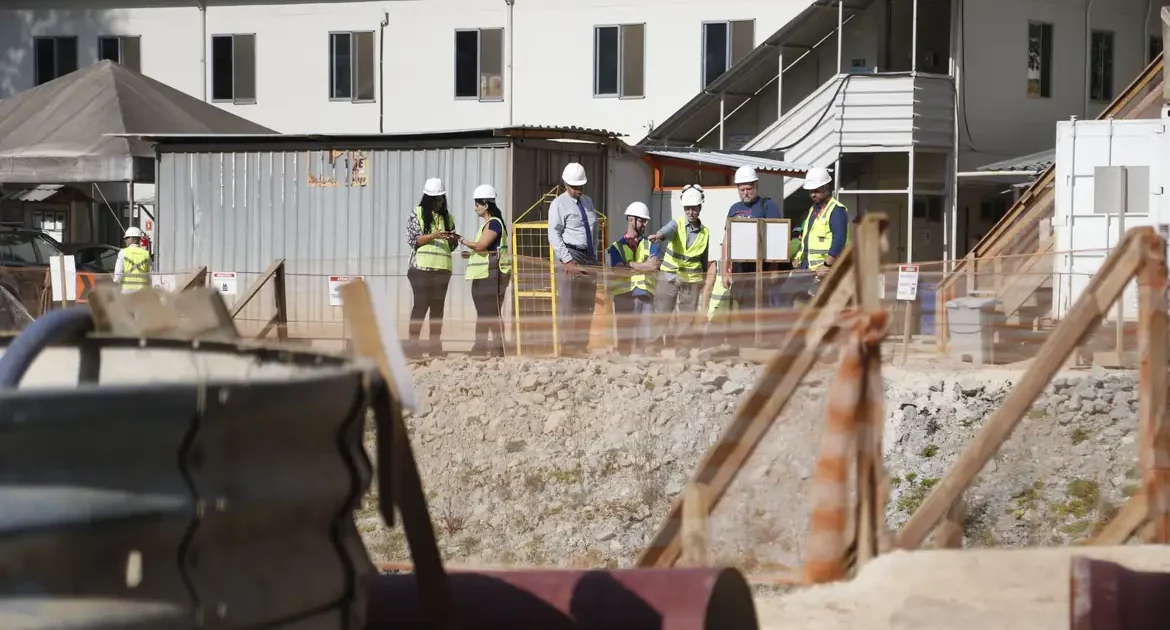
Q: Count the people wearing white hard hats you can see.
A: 8